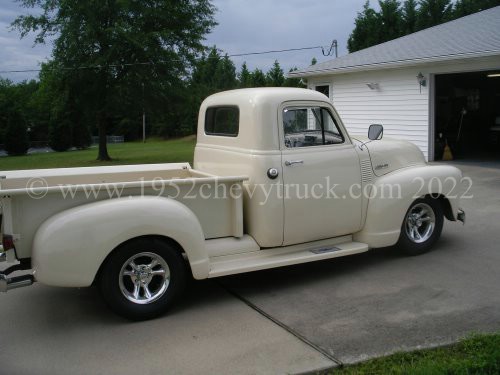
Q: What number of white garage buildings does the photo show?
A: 1